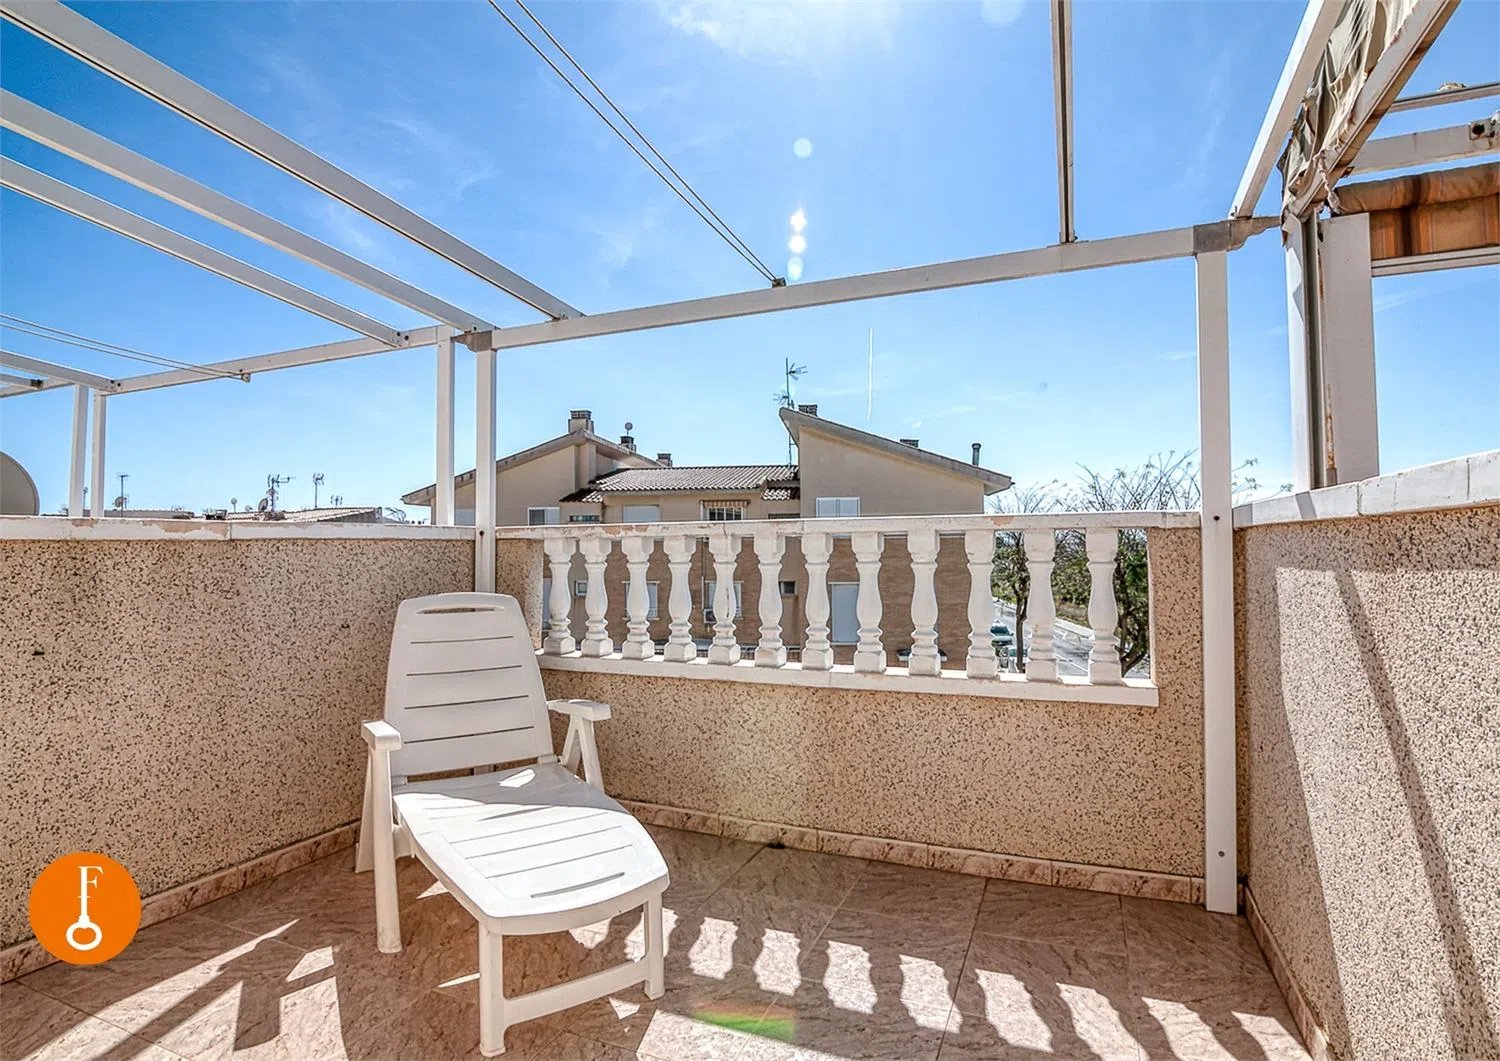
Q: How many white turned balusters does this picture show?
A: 12